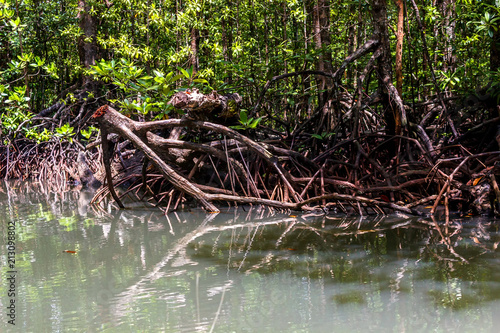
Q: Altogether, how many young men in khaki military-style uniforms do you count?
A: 0